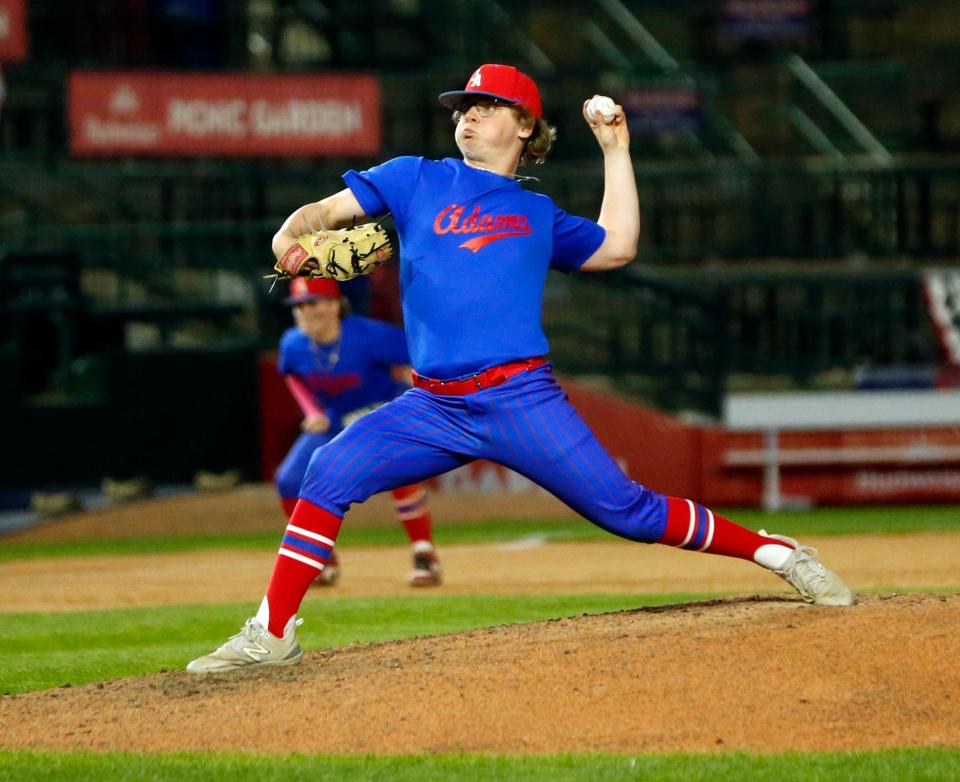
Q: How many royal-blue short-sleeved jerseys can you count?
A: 2